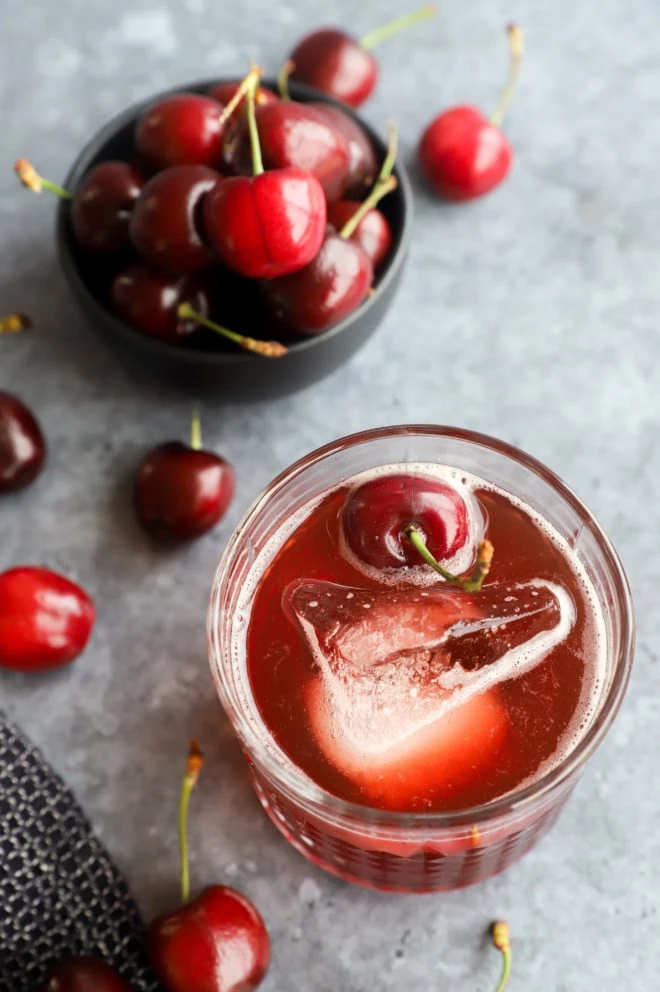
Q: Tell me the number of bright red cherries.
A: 3